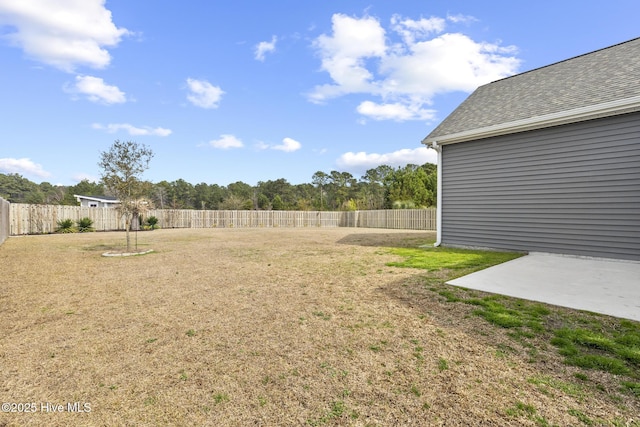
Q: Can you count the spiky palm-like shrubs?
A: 3